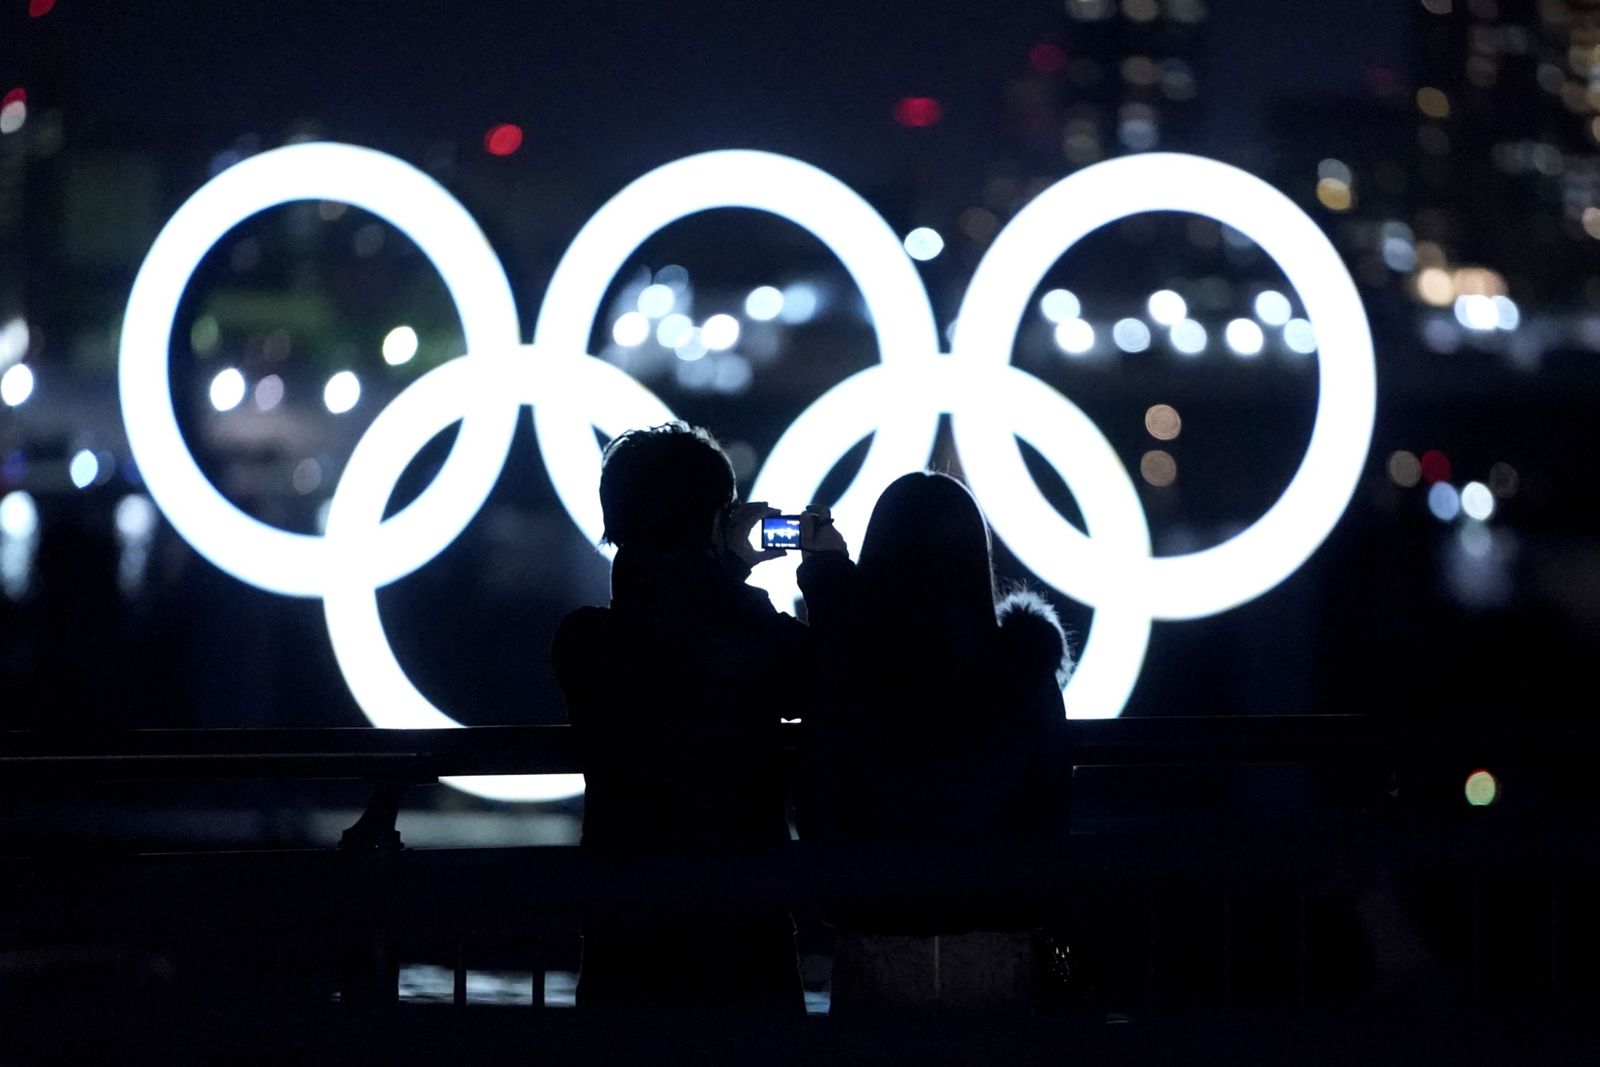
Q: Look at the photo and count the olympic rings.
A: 5